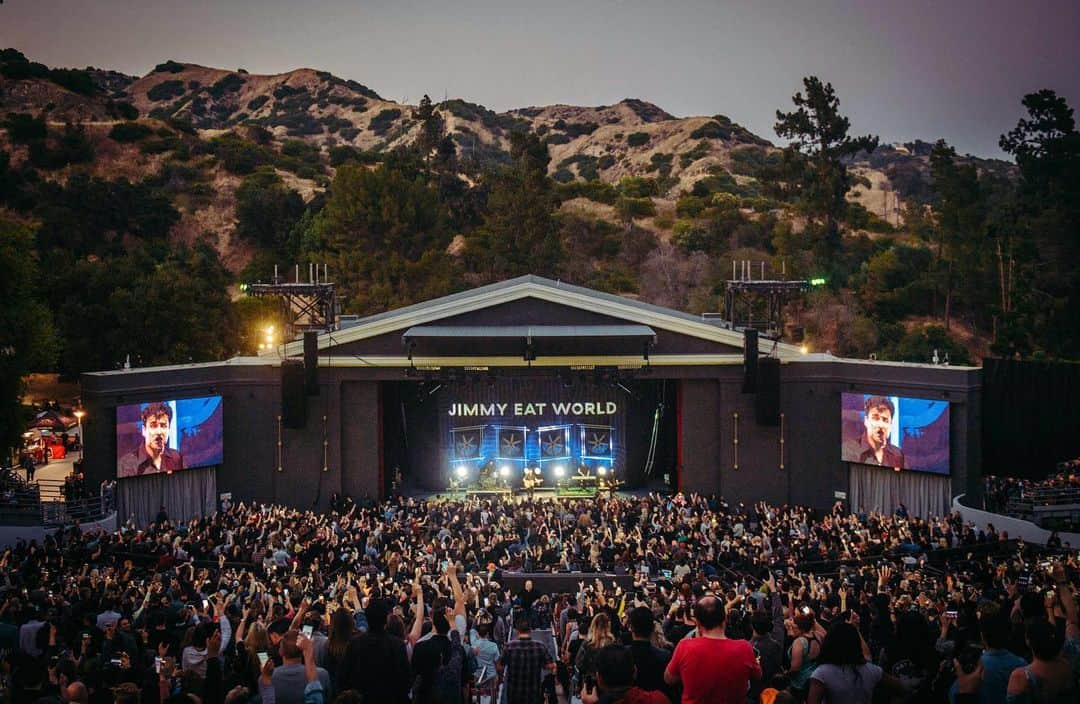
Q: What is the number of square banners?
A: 4